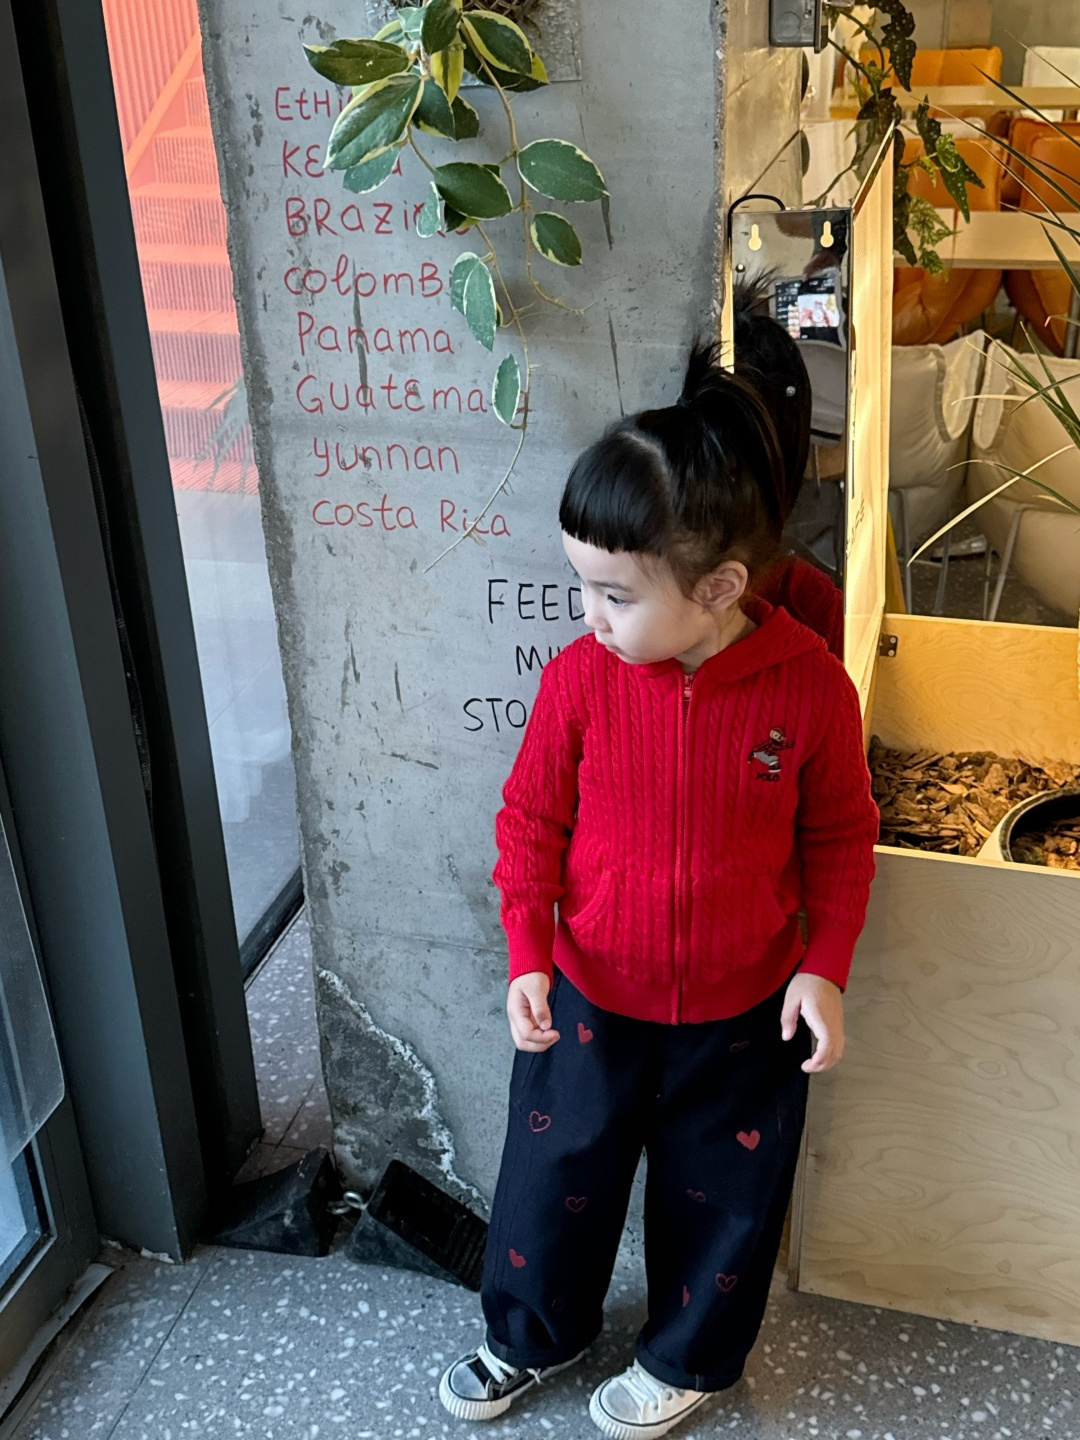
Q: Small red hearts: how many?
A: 10